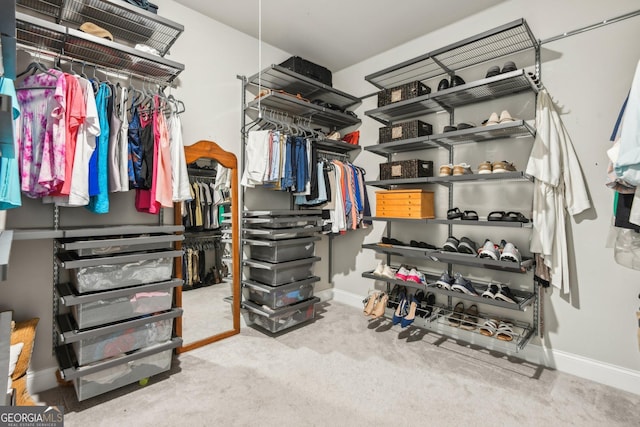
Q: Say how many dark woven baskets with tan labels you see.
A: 3